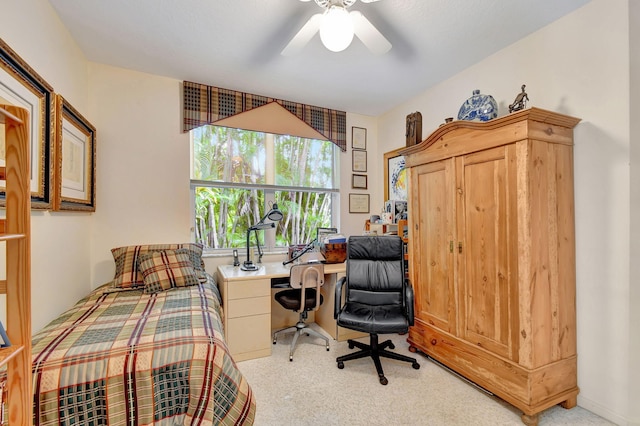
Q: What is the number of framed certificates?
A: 4